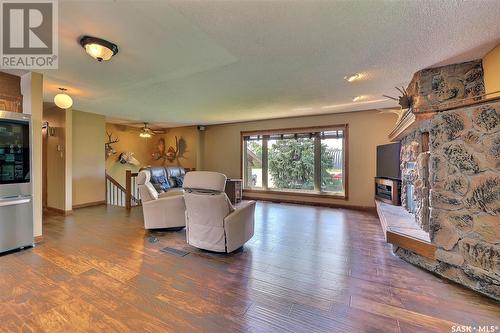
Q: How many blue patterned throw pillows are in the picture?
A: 2